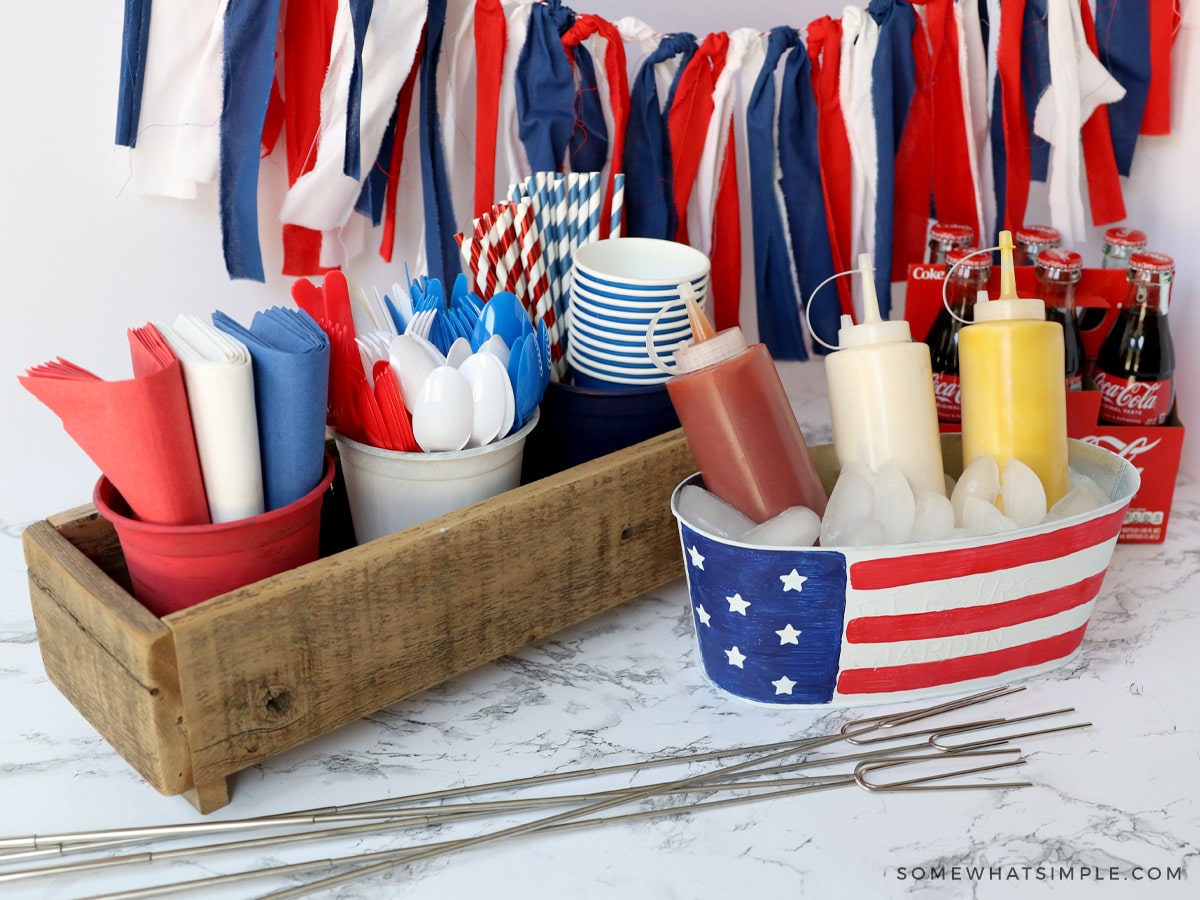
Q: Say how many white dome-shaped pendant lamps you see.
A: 0